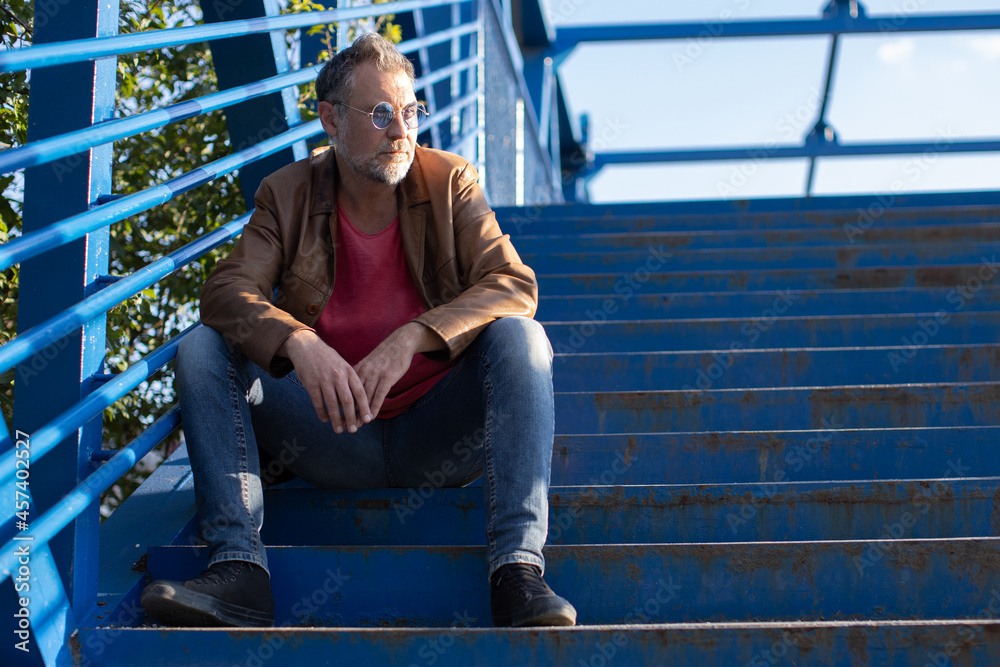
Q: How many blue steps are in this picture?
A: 13